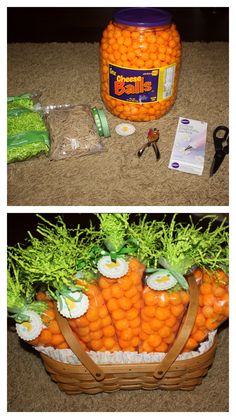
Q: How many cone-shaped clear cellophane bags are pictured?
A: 5